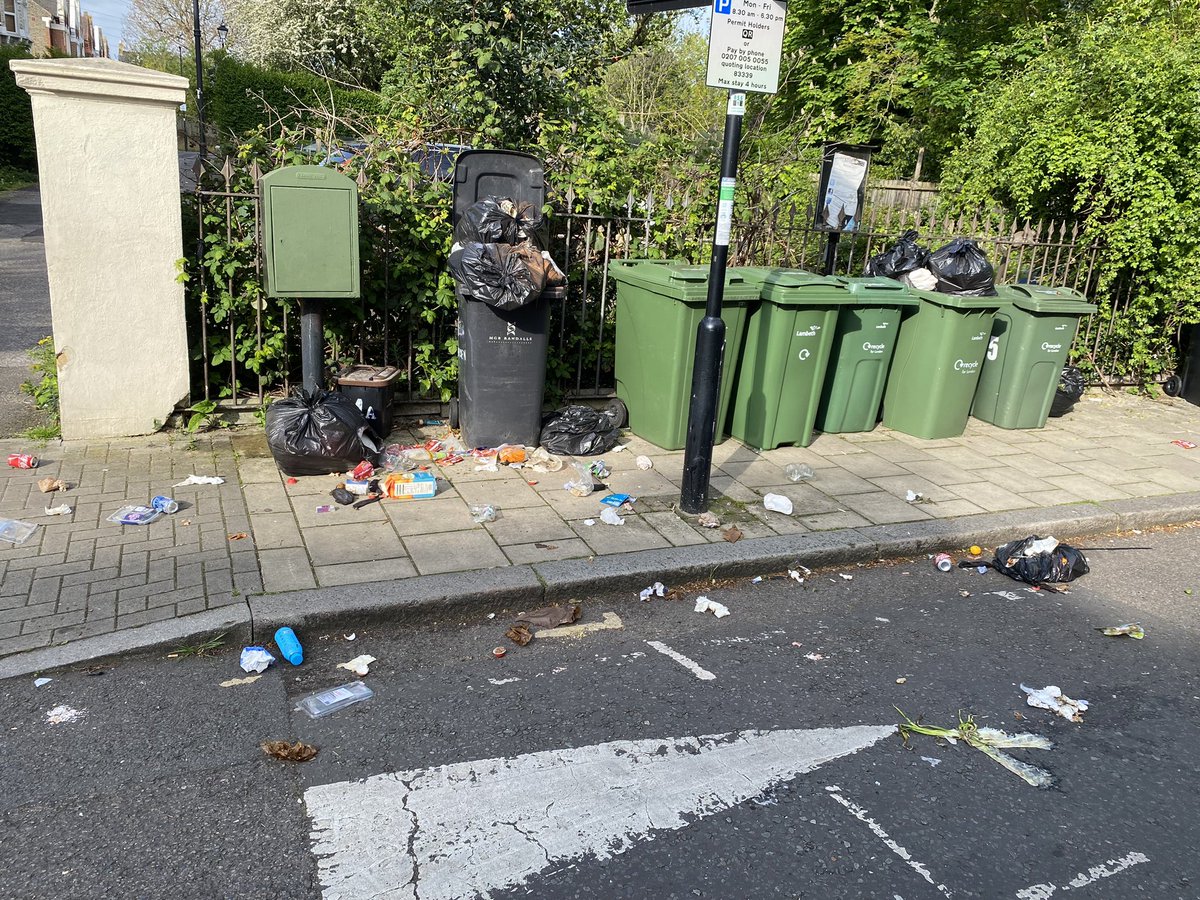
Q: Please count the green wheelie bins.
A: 5